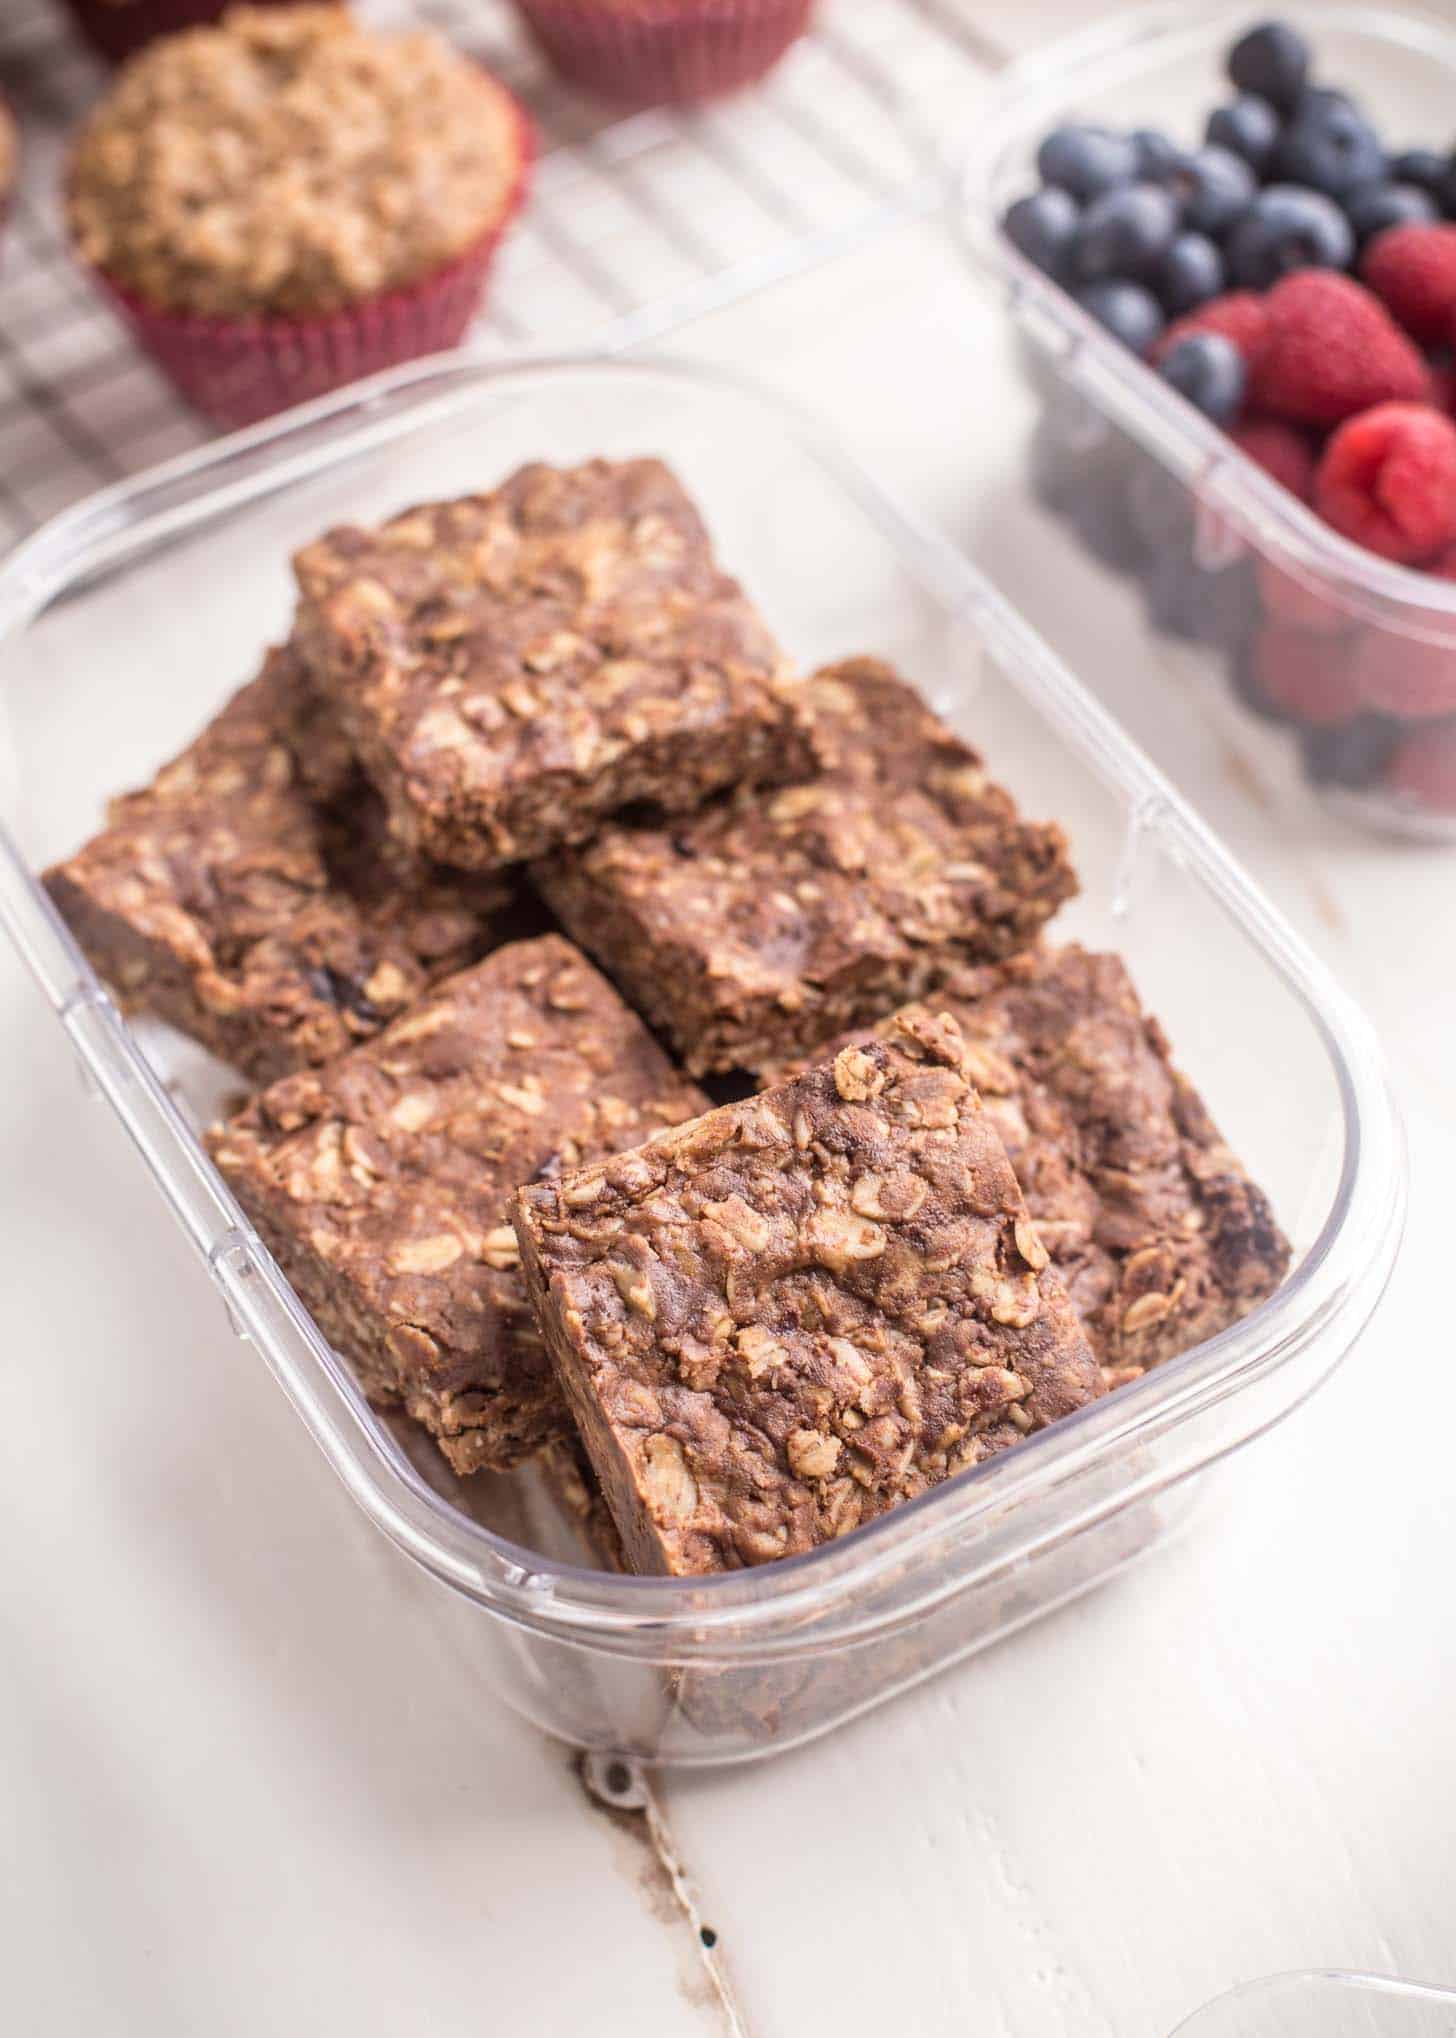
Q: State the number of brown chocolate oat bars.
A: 6